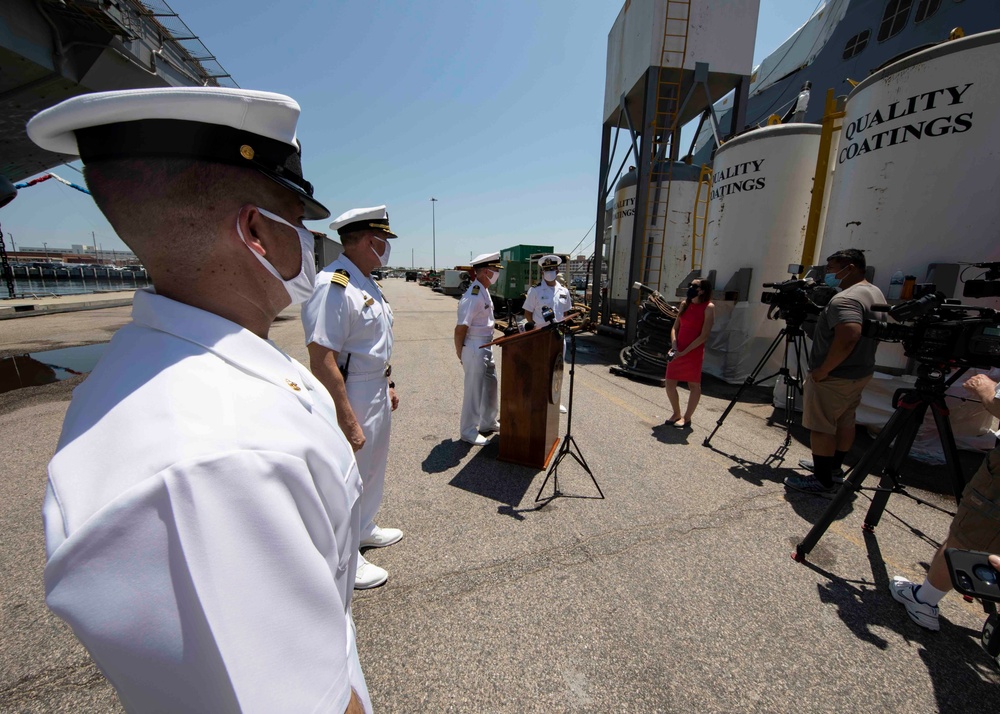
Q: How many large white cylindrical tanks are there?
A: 3